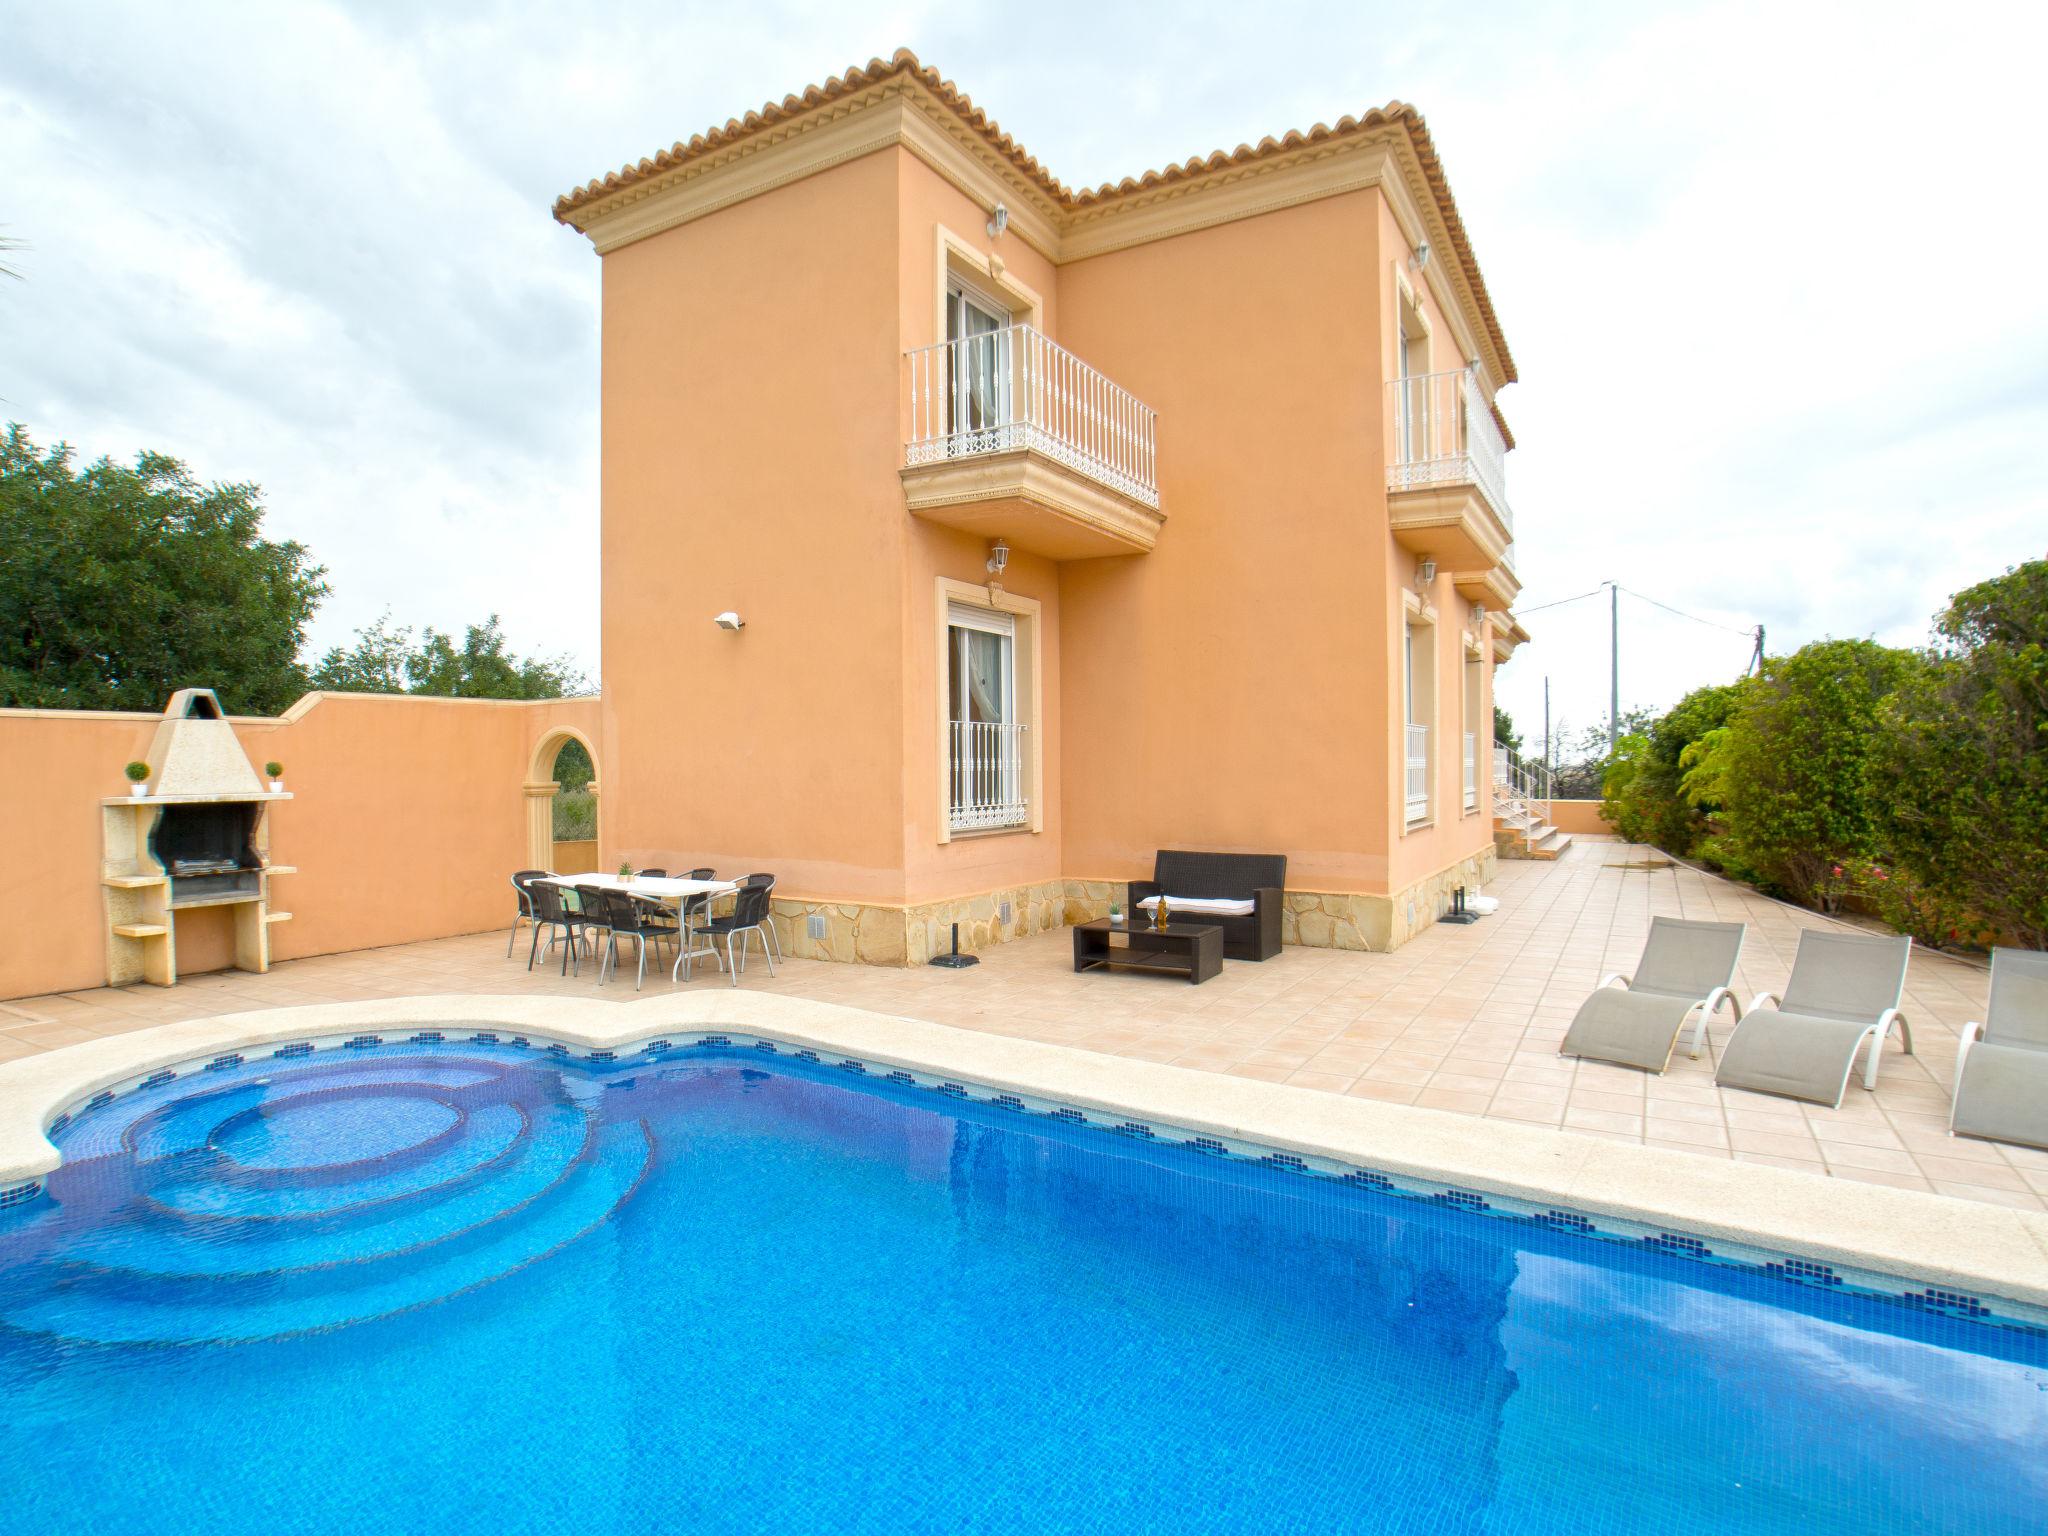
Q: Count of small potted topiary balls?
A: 2